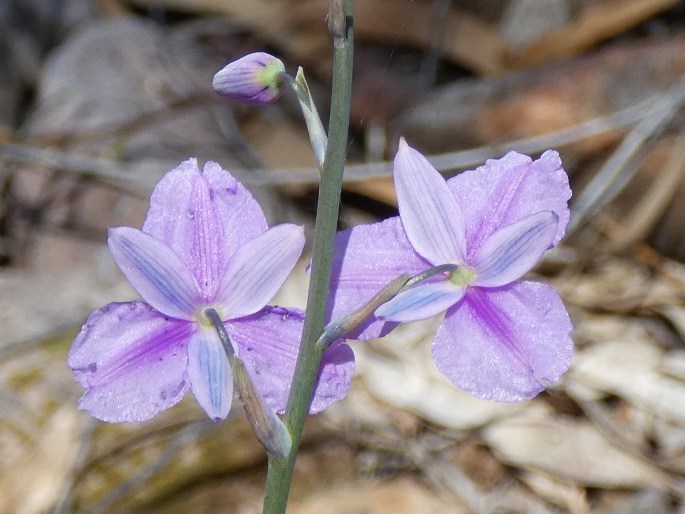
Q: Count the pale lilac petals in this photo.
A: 12